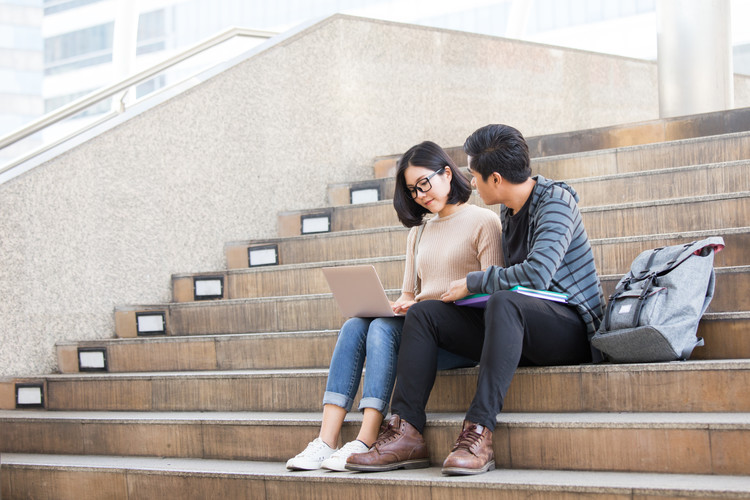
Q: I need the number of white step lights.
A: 7